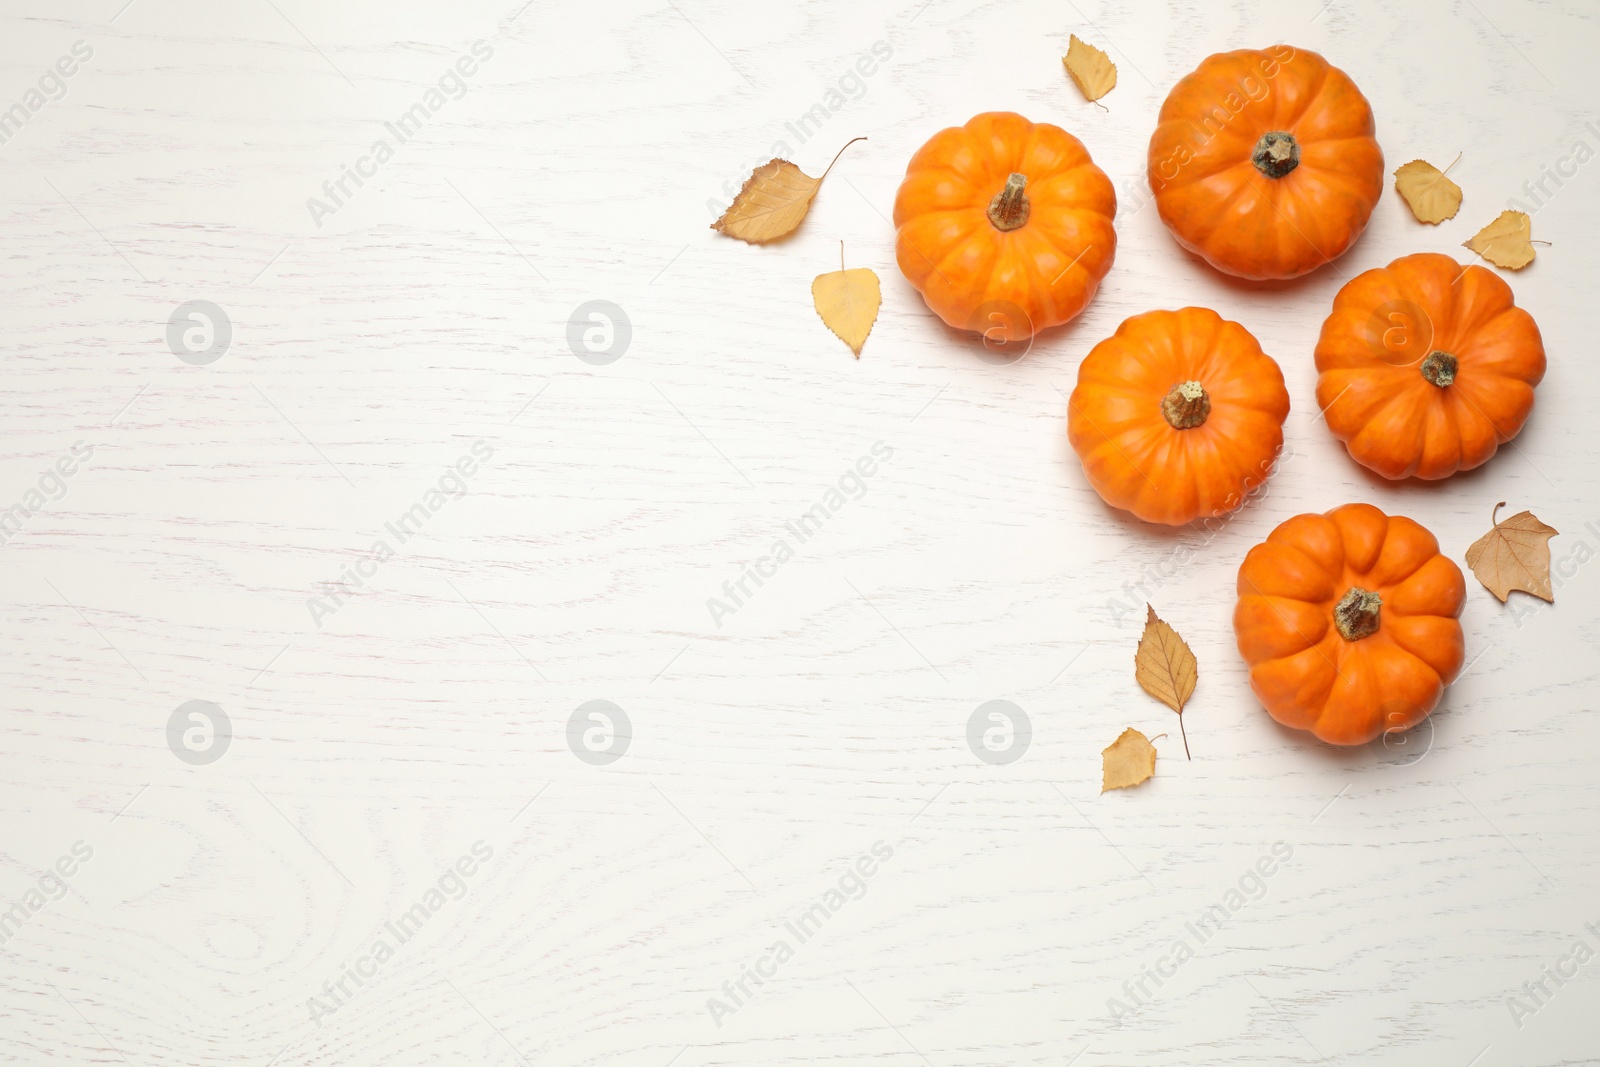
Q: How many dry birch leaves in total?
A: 7